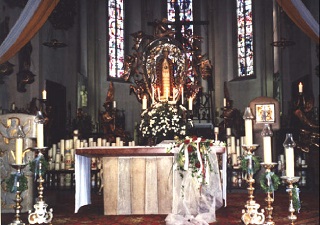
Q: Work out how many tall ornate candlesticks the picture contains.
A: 5